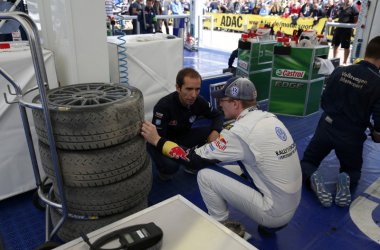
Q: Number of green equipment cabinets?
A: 2